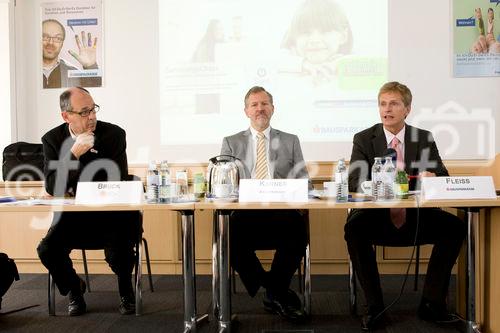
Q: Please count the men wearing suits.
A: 3